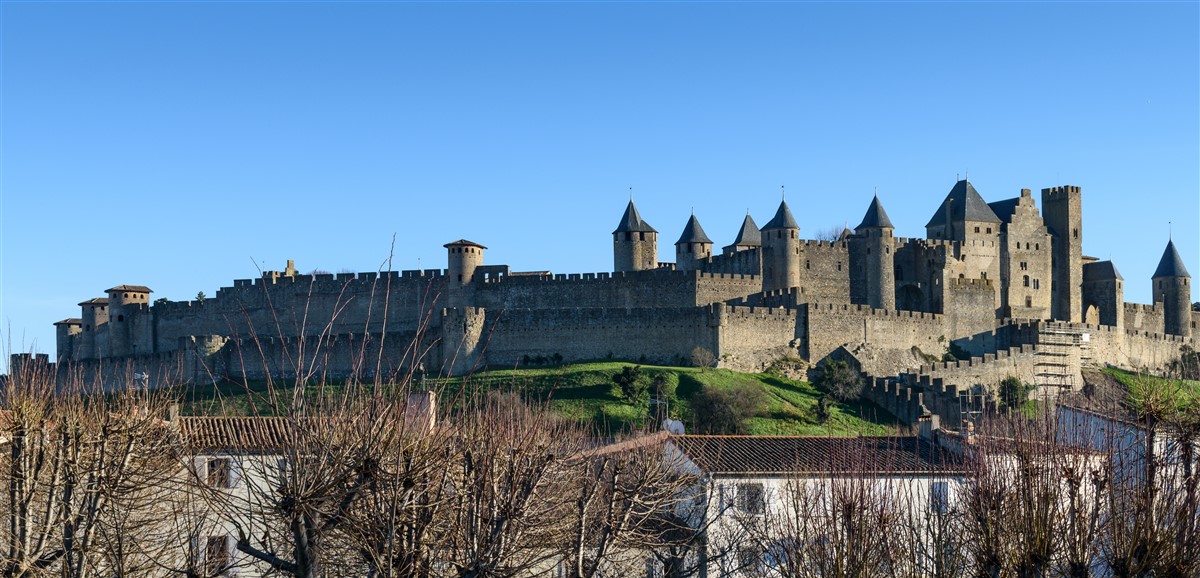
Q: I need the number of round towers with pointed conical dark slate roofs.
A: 6